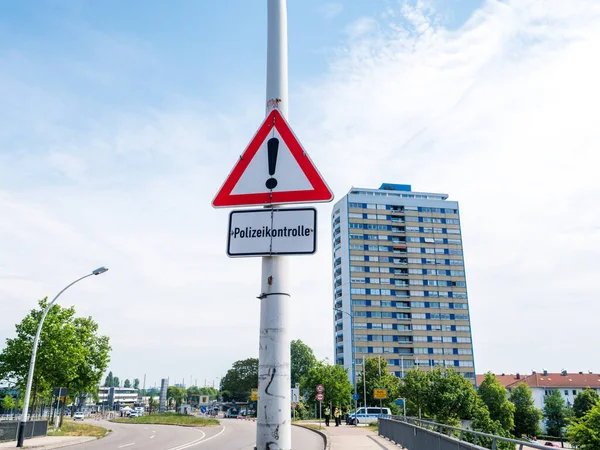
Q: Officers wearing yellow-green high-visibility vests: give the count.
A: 4